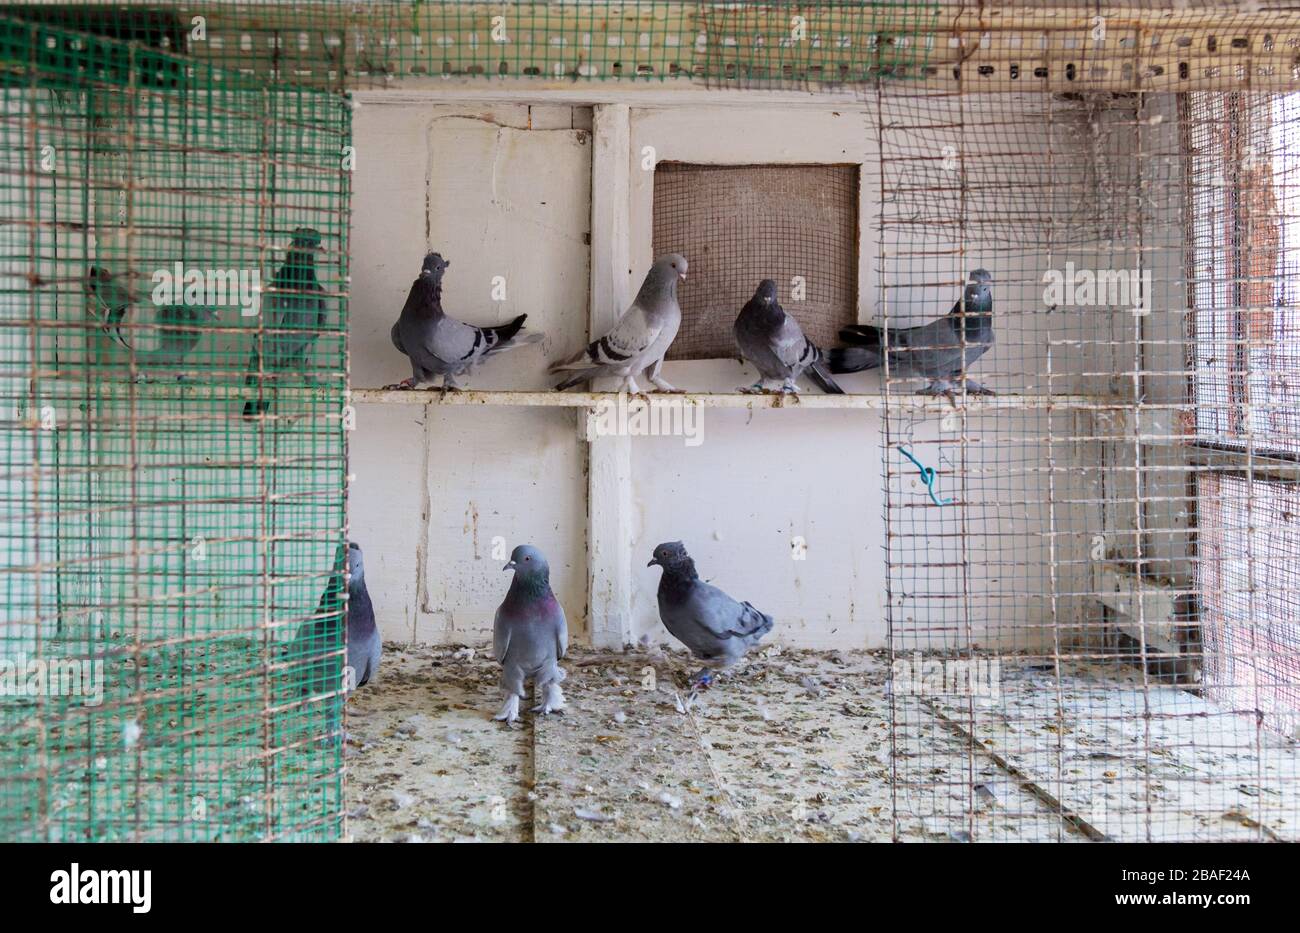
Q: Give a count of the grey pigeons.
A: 9